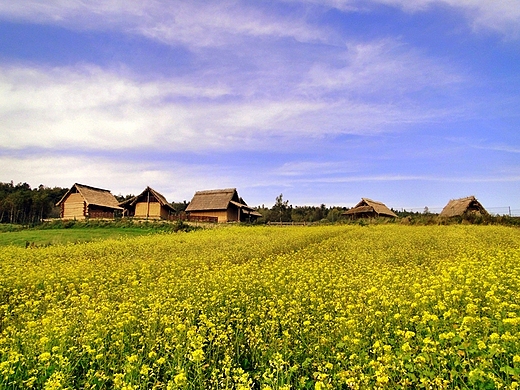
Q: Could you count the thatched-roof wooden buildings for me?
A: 5